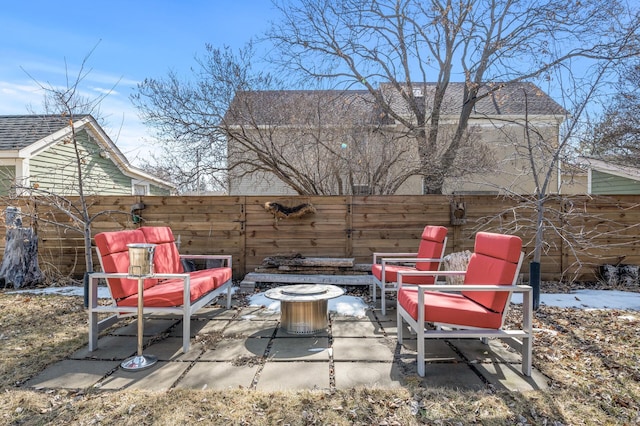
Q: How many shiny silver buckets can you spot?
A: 1